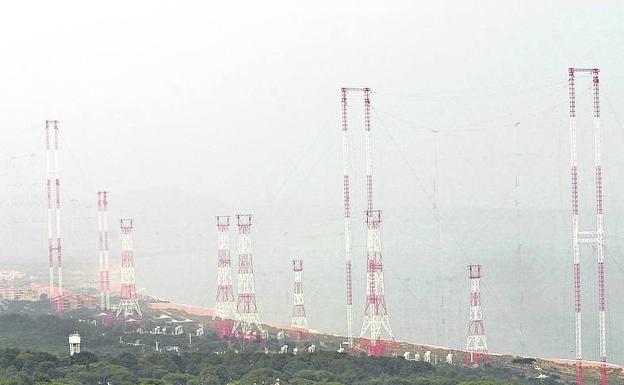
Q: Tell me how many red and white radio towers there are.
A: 10